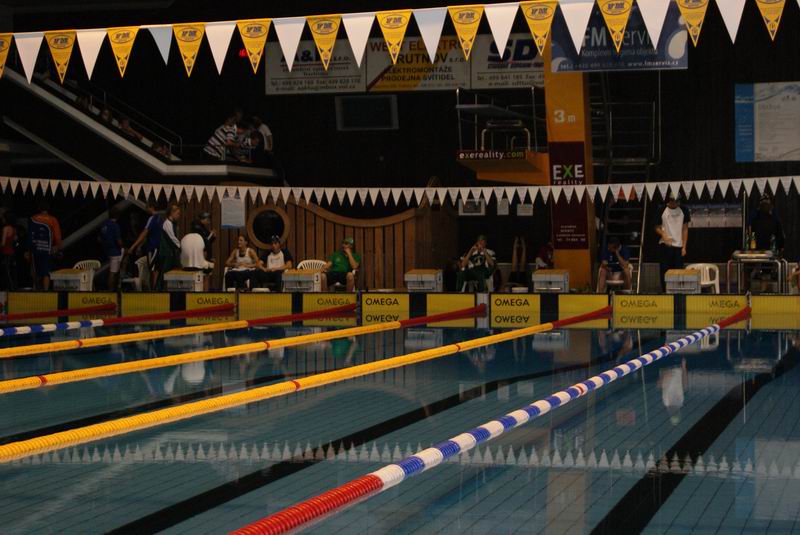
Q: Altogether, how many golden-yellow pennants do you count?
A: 12